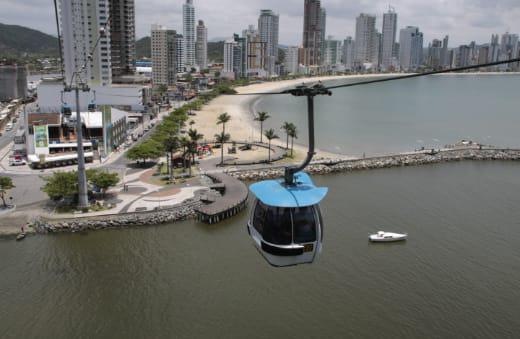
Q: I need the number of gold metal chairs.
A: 0